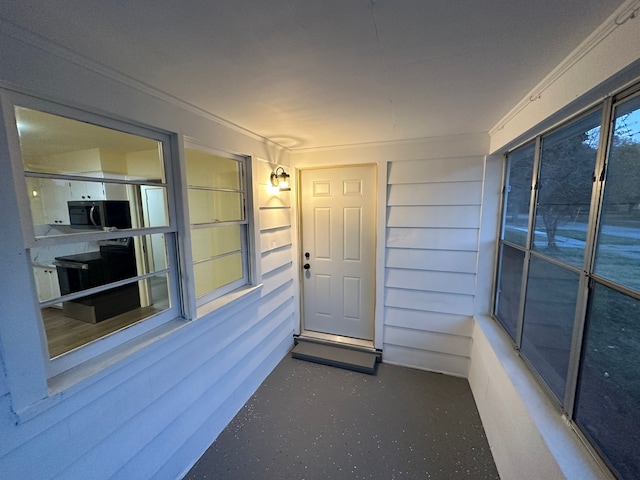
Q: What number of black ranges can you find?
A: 1